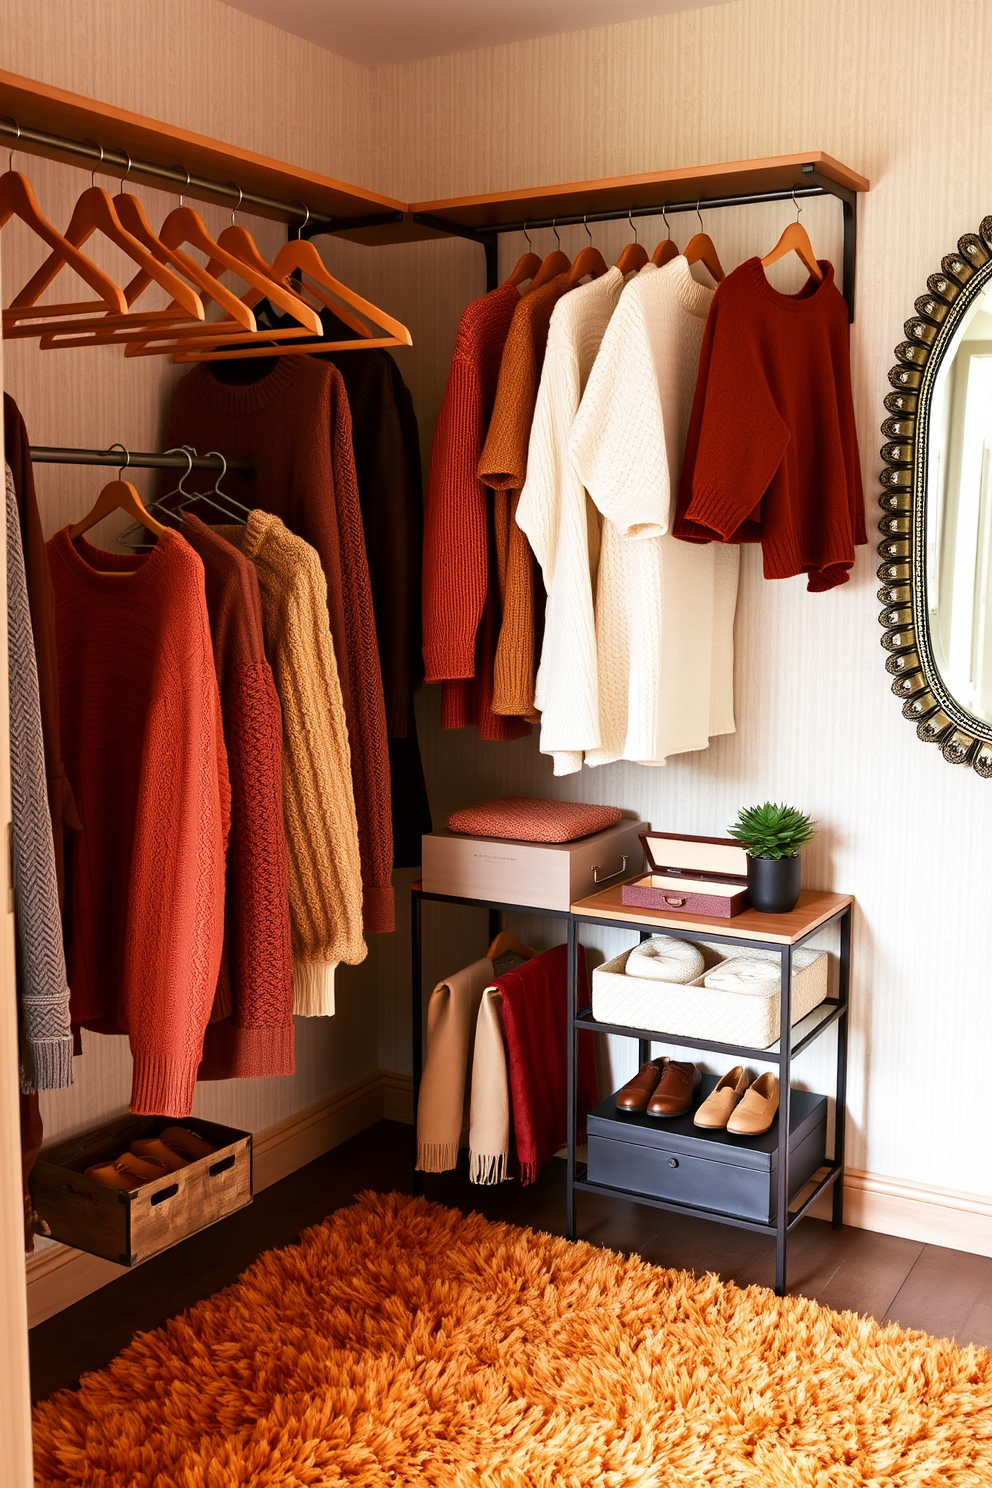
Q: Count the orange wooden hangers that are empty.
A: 6